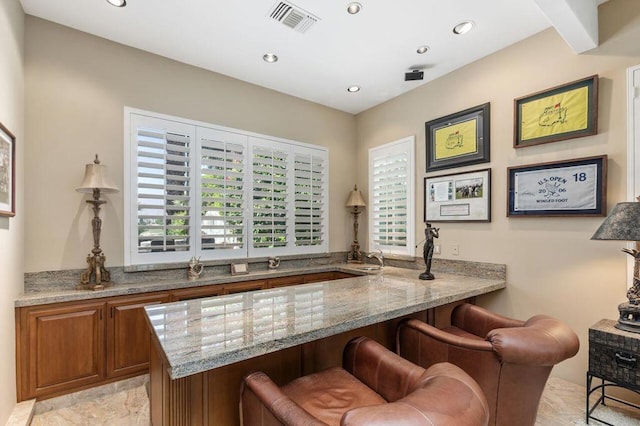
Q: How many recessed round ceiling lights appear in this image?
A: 6